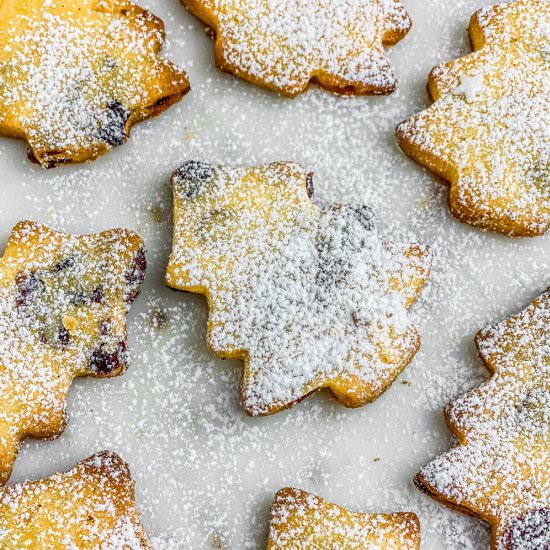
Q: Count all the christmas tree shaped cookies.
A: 8